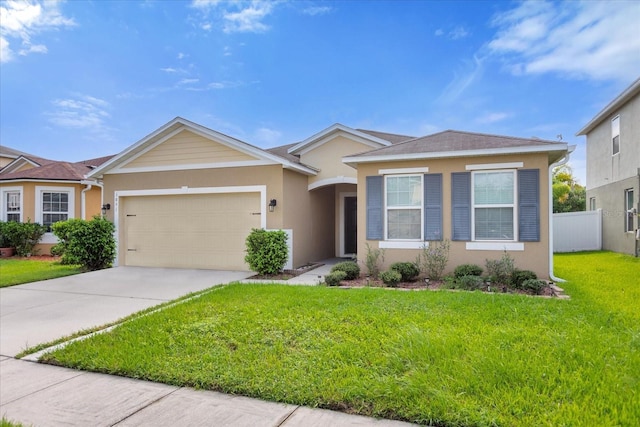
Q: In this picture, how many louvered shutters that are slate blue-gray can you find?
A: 4